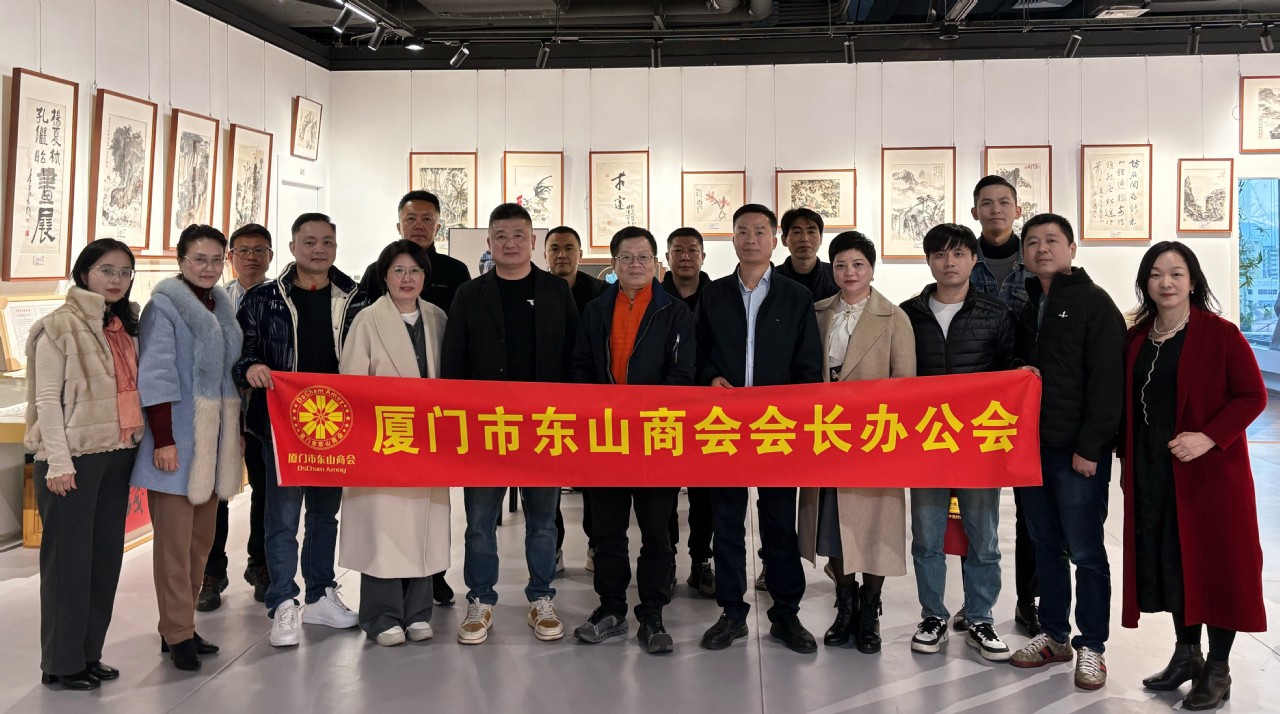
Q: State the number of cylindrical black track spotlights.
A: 9